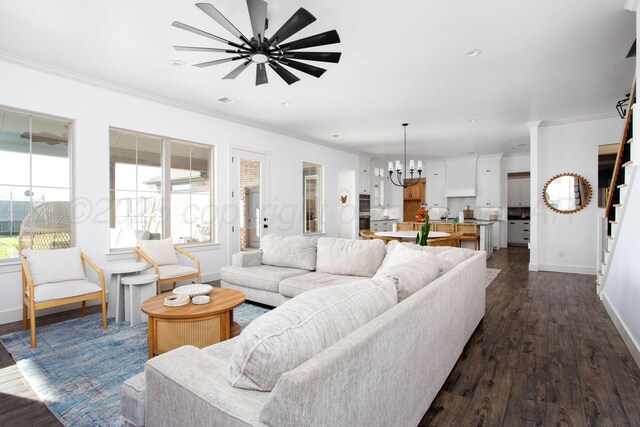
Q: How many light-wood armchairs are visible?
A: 2